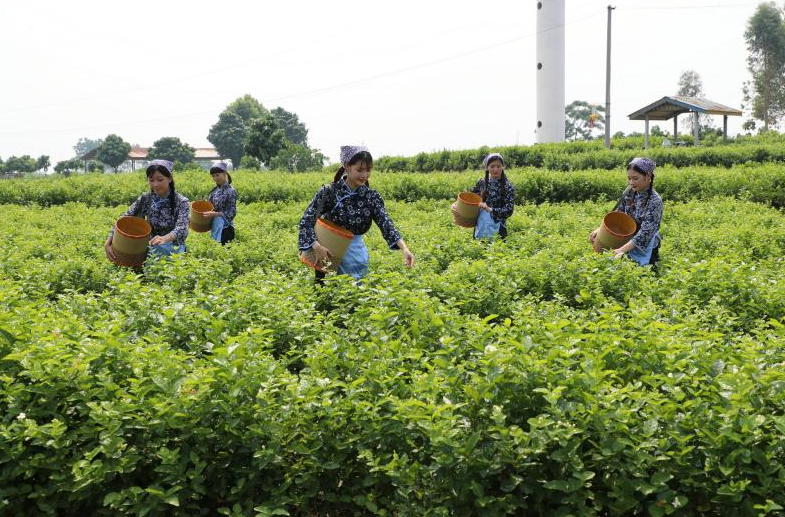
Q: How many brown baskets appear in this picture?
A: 5